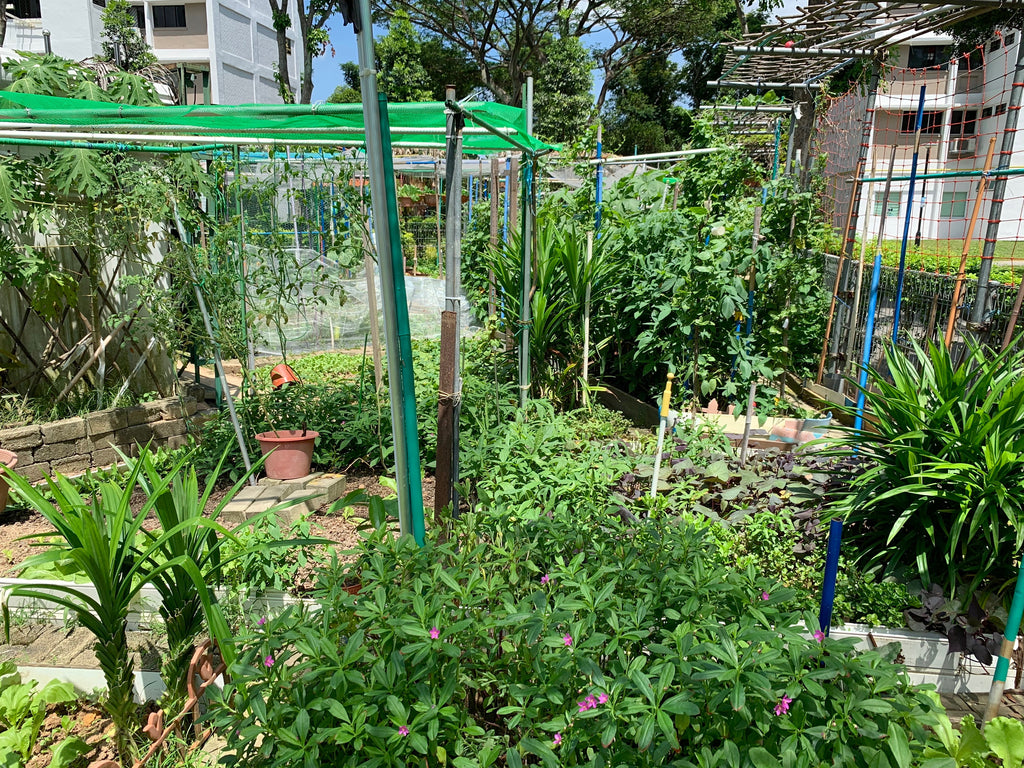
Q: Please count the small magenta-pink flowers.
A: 14